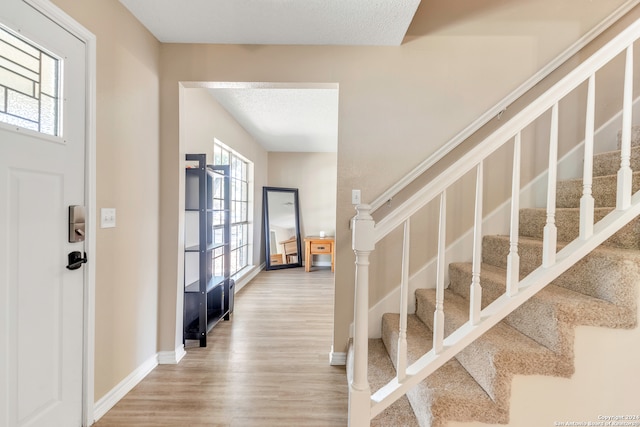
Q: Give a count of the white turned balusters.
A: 7